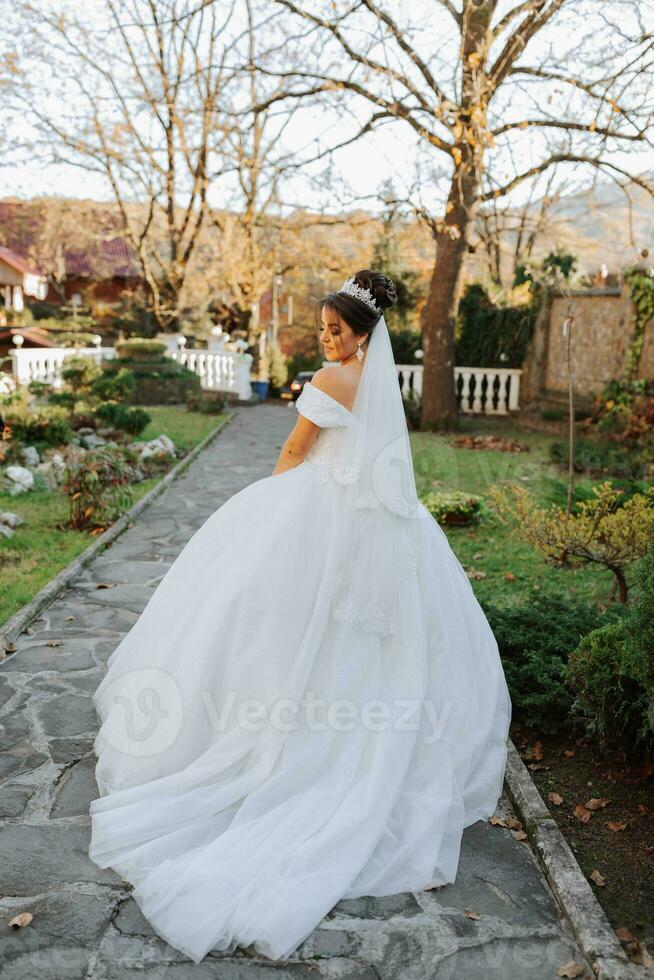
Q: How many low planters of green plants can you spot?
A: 1